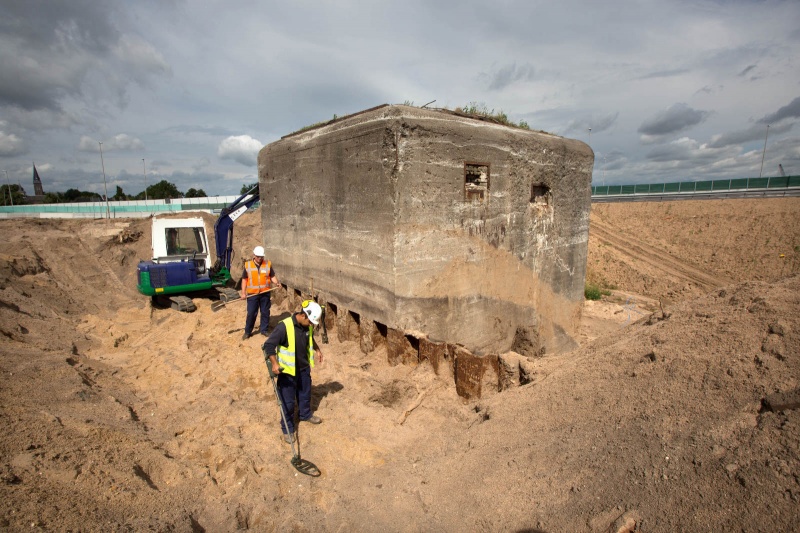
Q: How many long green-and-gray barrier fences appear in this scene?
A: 2